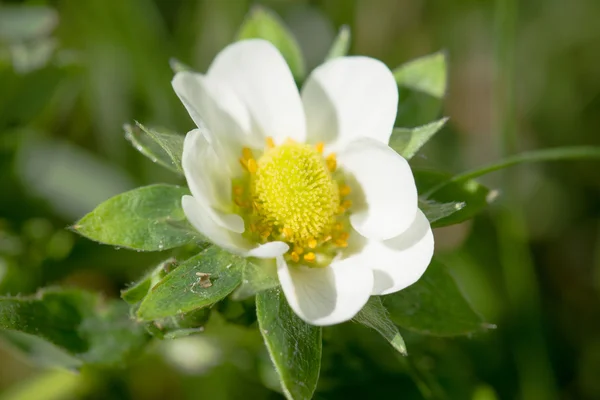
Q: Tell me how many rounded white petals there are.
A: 8